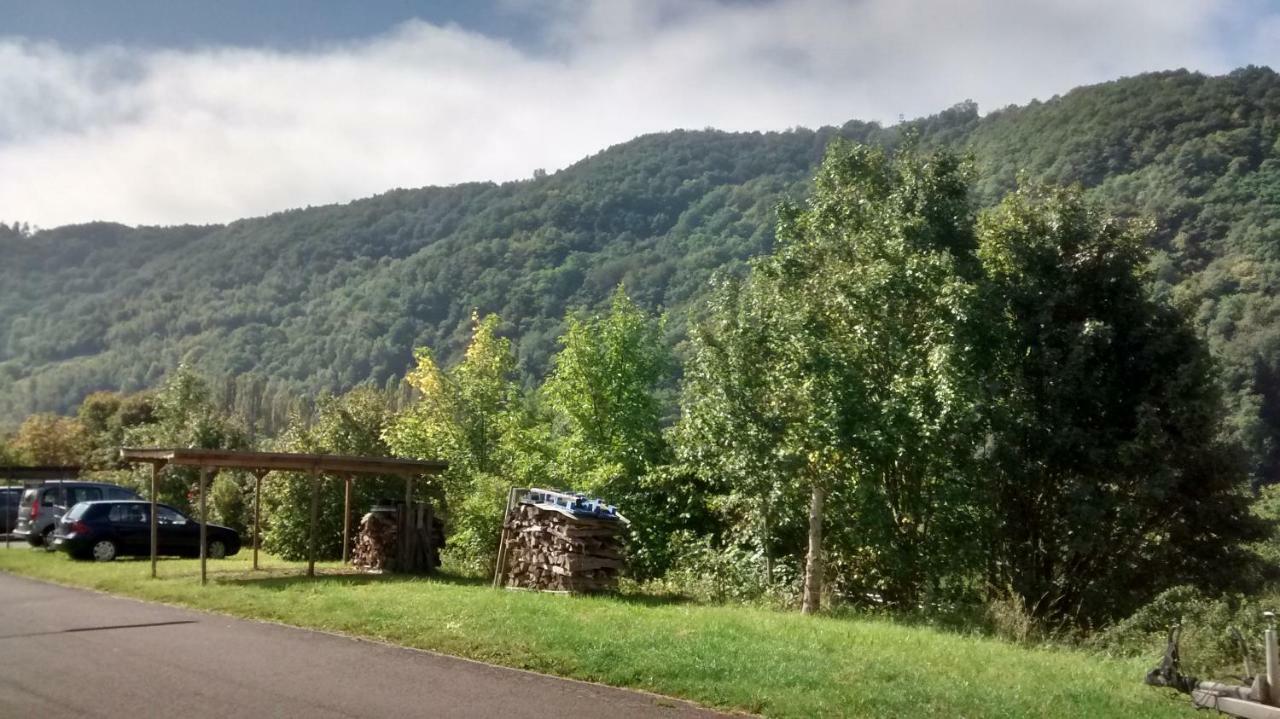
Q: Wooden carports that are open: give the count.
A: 1